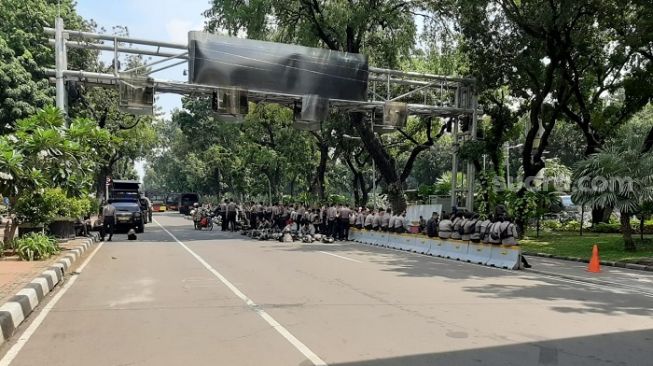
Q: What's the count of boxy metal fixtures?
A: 4